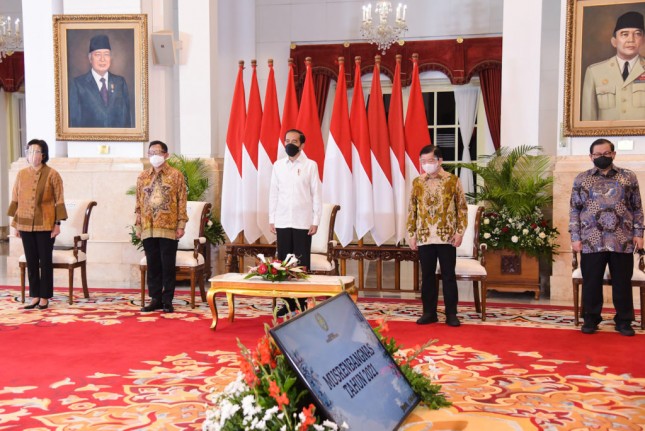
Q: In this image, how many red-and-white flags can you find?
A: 10